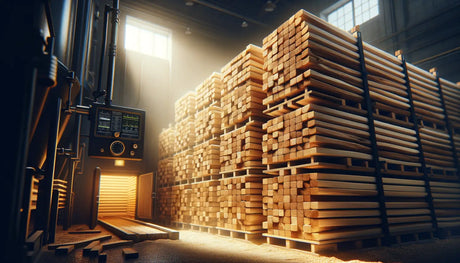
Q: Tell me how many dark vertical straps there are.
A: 3